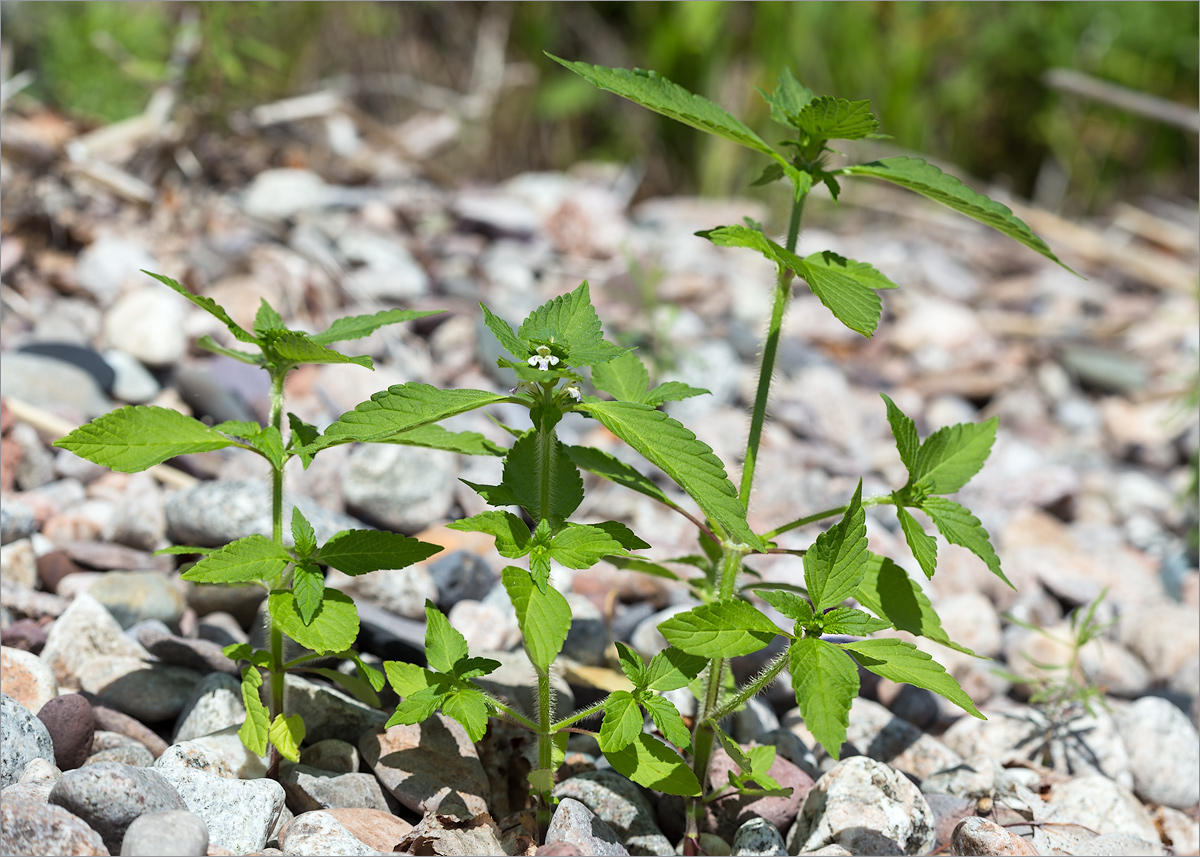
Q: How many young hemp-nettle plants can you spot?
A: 3